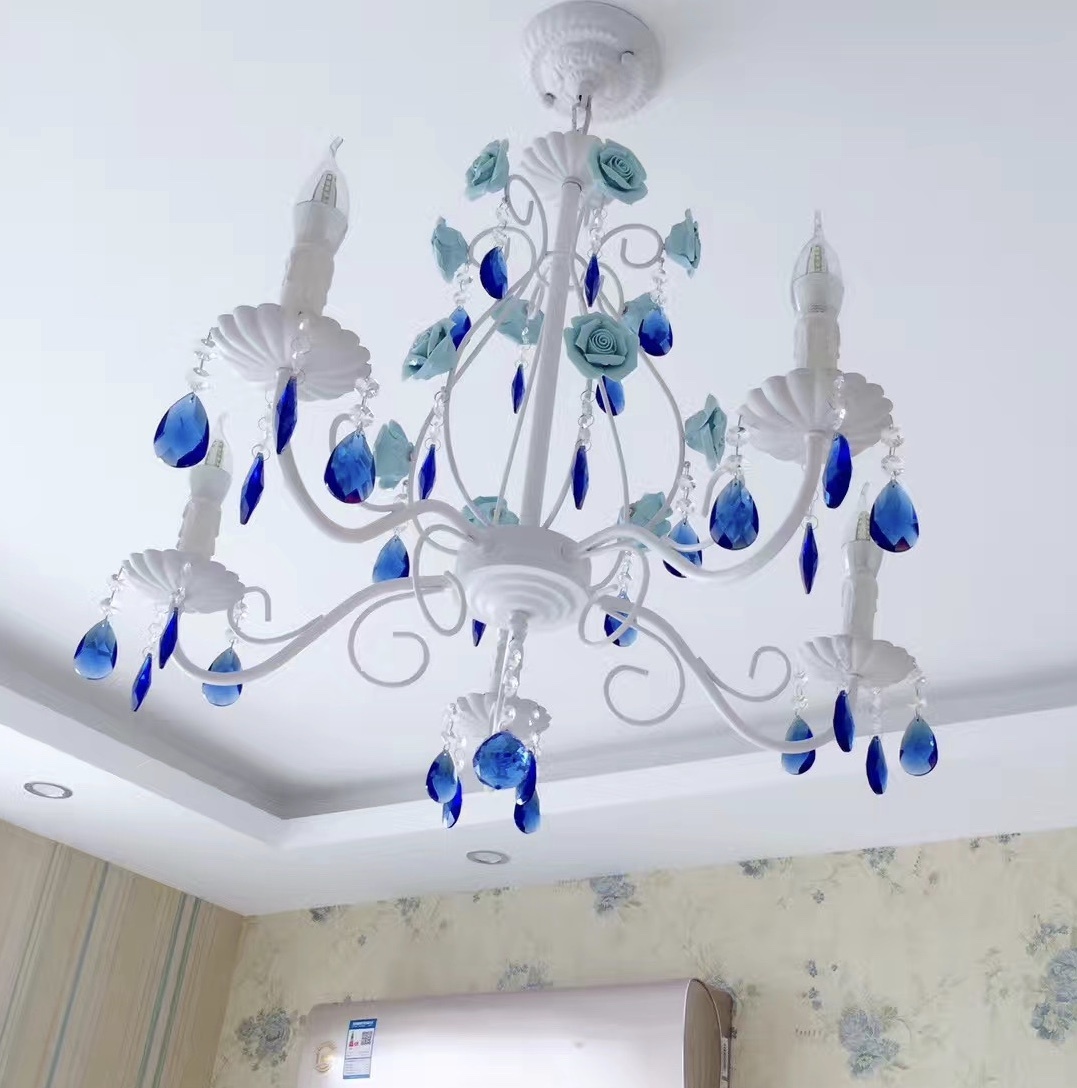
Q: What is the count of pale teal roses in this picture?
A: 12